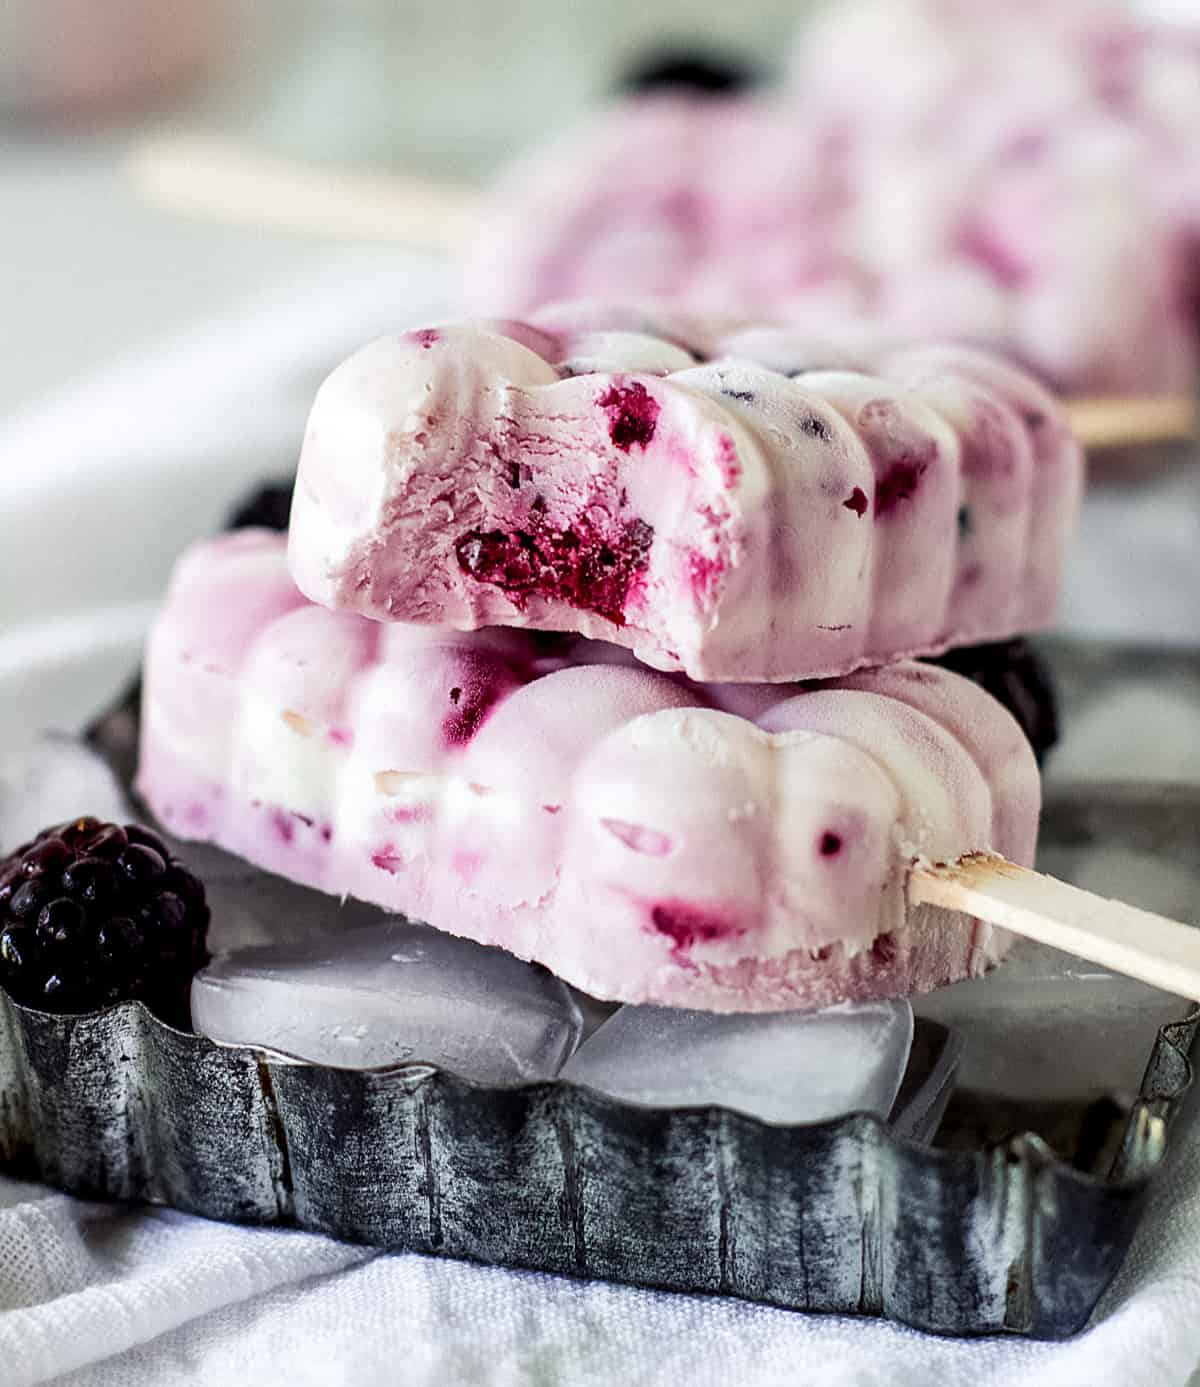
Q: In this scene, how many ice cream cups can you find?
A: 0